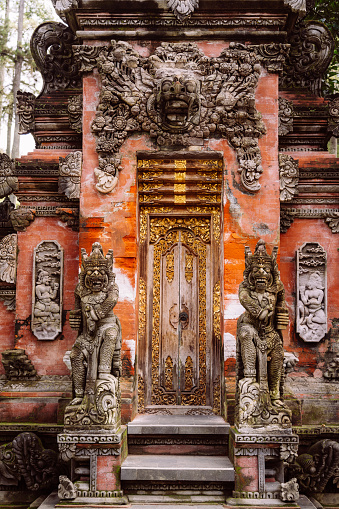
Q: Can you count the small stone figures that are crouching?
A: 2